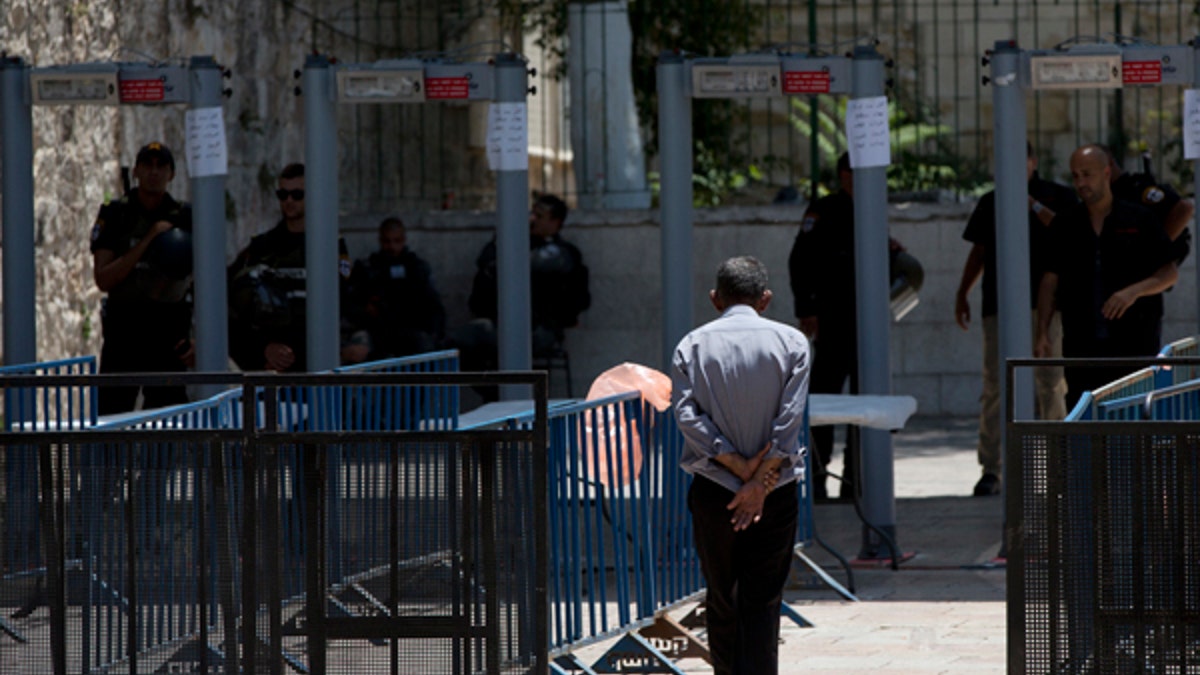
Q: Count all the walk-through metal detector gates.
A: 4